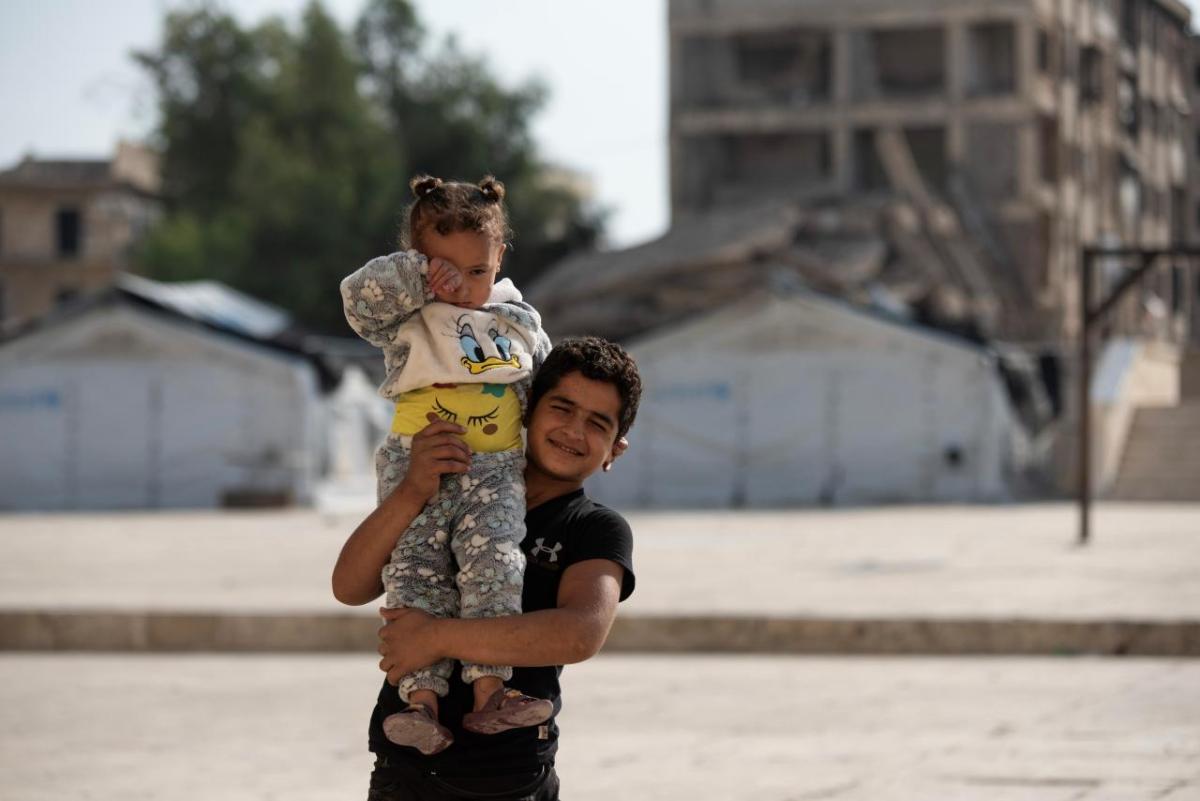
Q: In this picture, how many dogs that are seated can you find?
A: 0